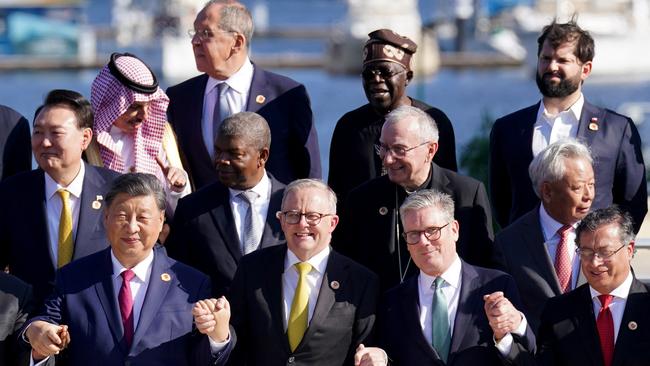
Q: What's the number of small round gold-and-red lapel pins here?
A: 7